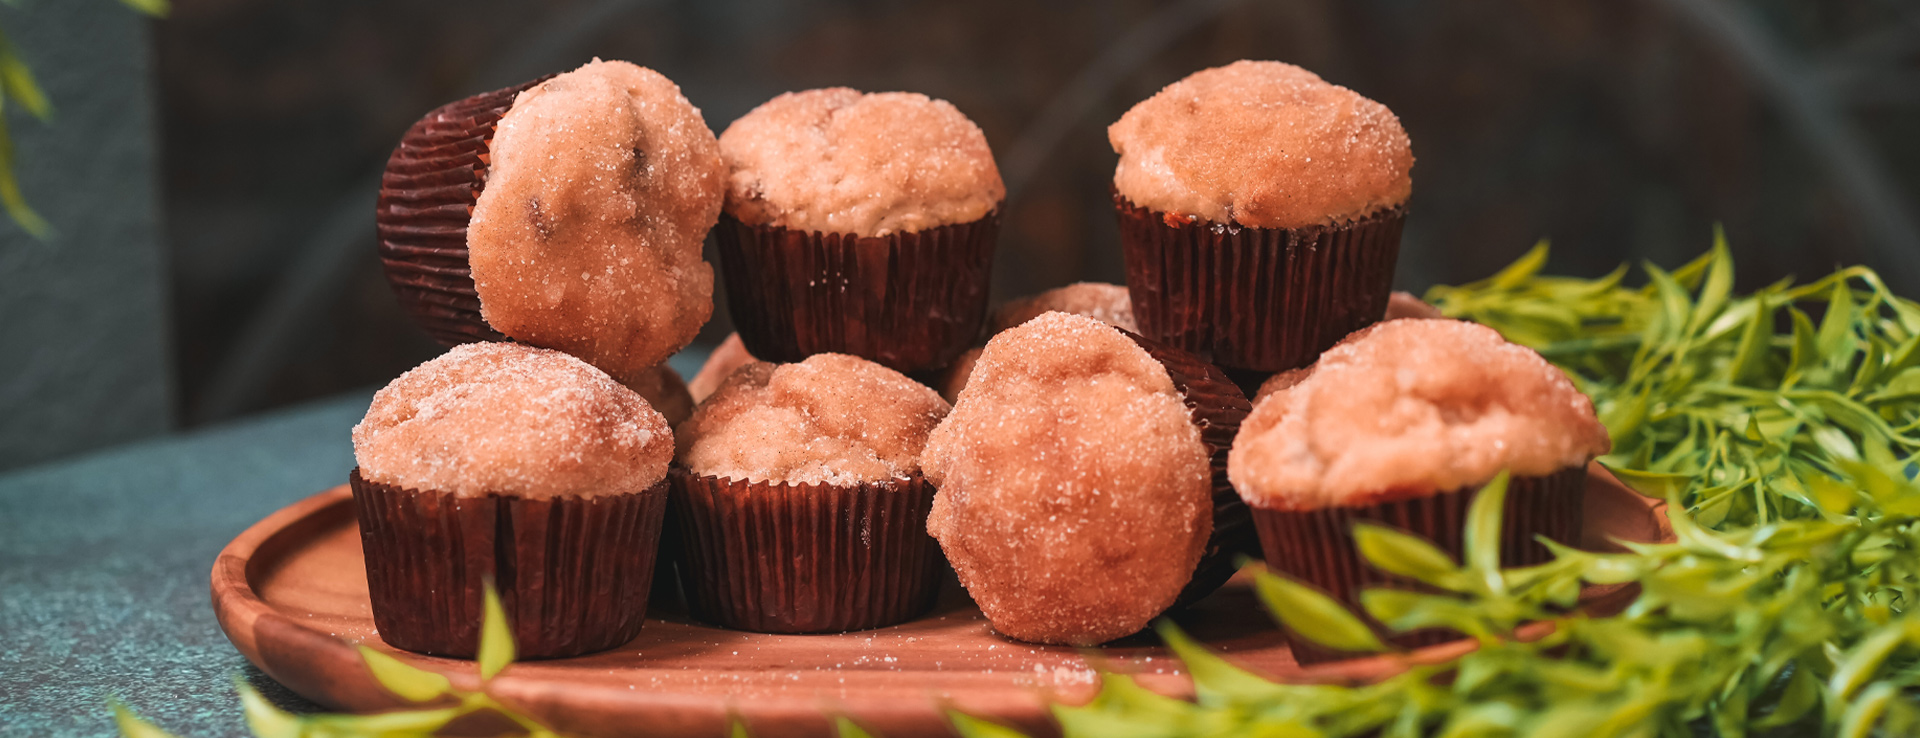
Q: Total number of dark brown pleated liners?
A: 7